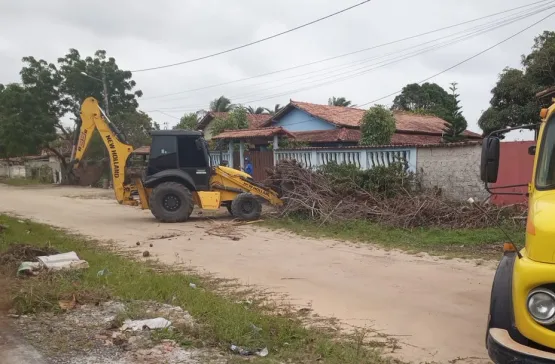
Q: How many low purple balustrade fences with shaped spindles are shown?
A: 0